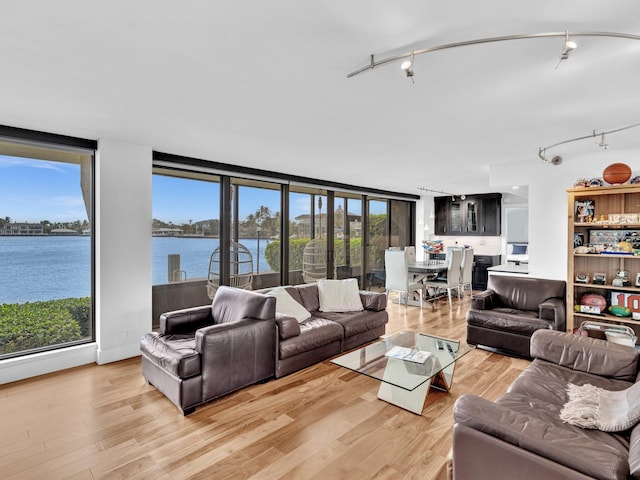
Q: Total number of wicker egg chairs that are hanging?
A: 2